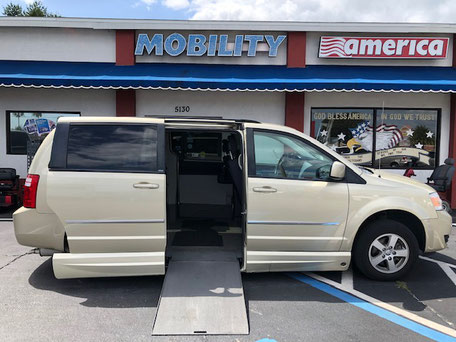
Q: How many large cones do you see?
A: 0